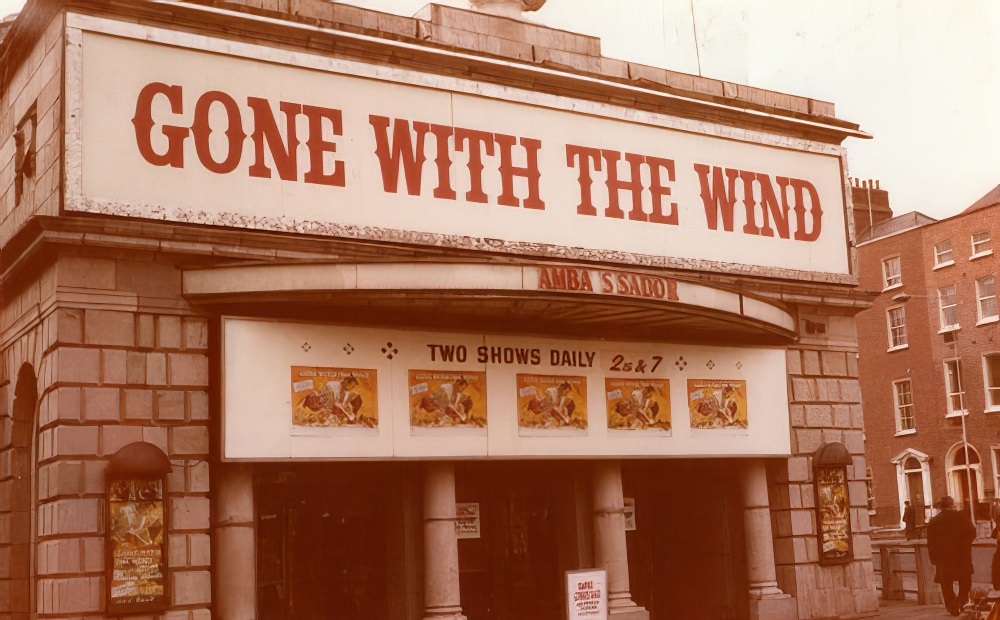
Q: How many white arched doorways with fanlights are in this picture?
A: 2